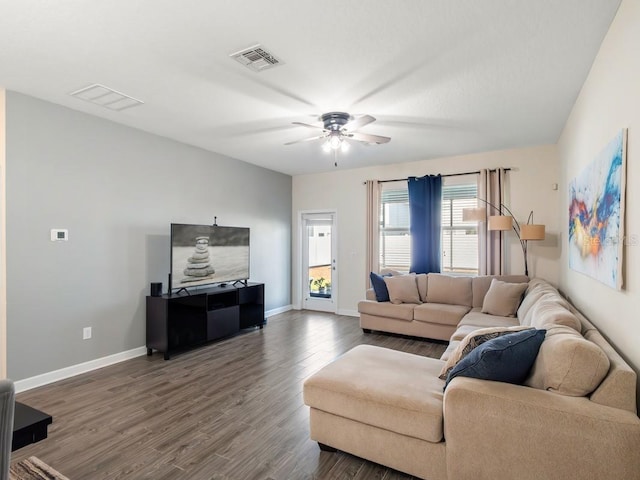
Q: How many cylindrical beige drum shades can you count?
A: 3